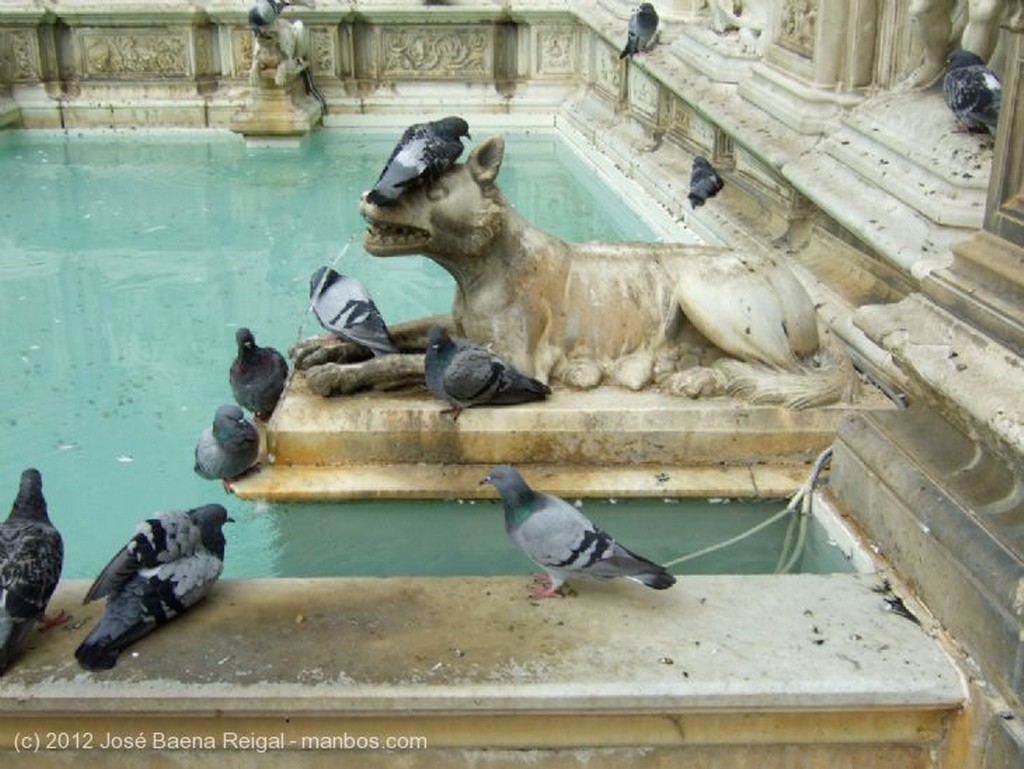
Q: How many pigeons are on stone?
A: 12